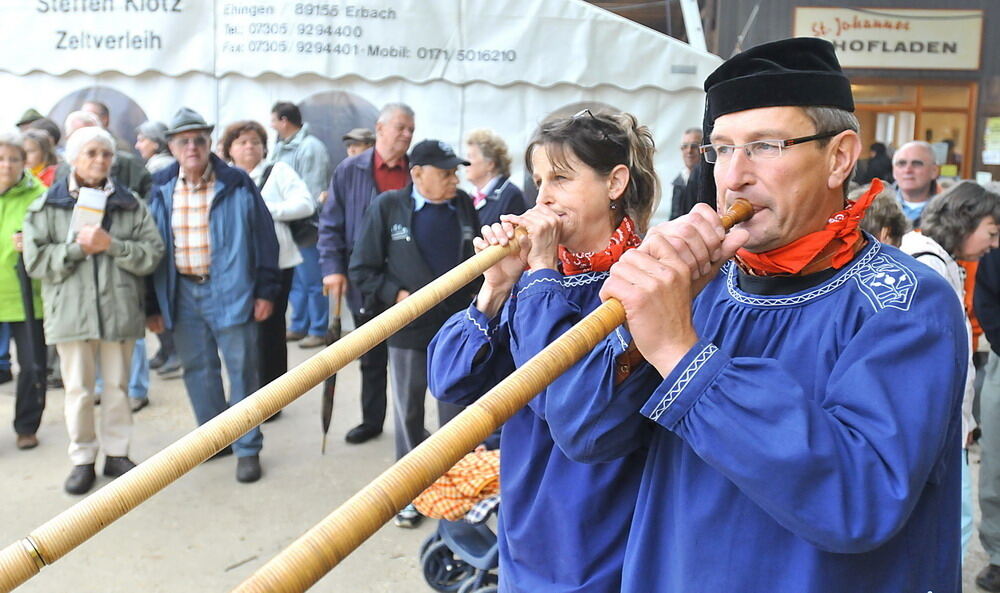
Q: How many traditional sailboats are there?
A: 0